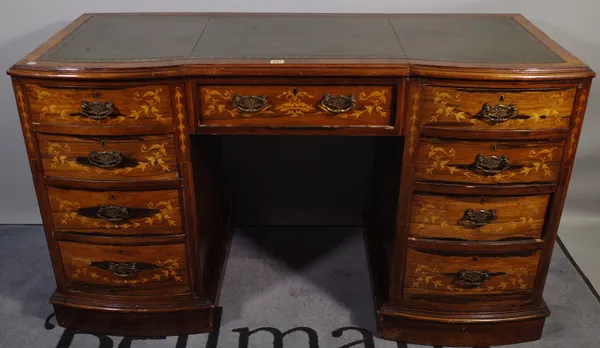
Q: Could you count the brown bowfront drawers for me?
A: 8